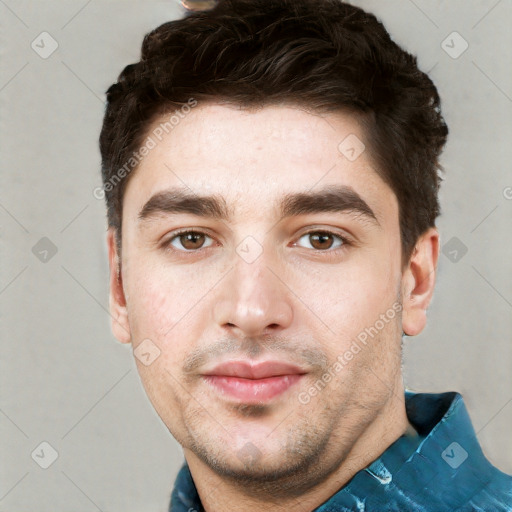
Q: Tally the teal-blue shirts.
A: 1